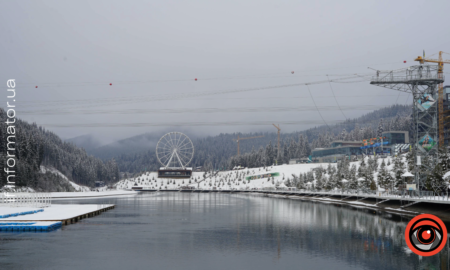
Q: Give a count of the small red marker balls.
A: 5